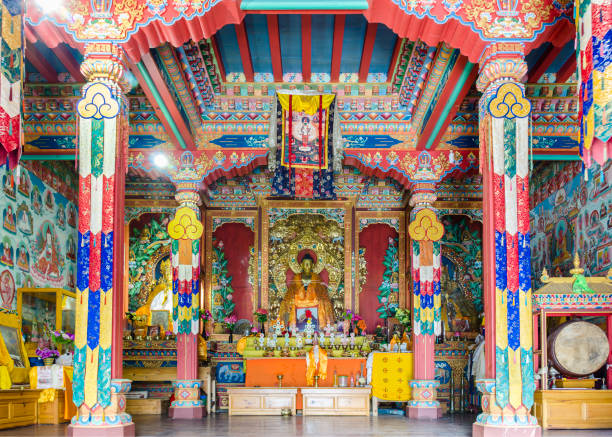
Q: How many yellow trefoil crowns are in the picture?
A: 4